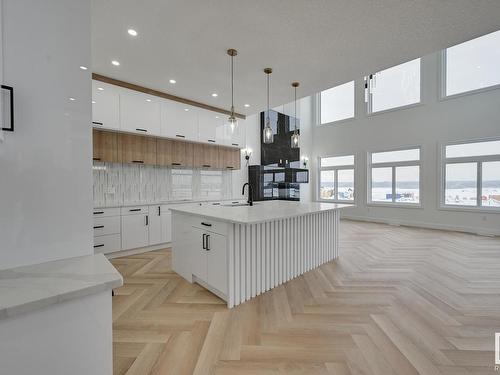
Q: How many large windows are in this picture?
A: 6